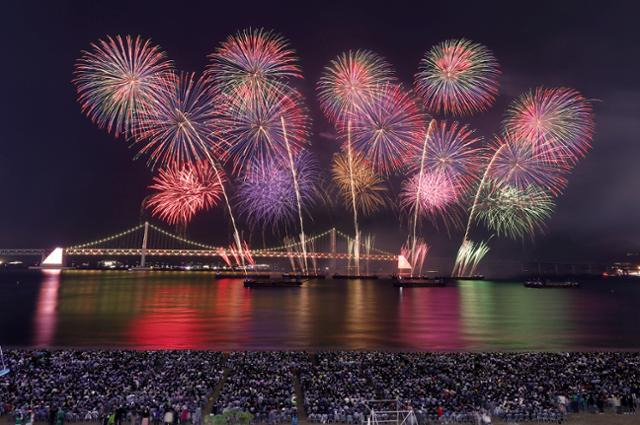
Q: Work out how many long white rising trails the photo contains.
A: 5